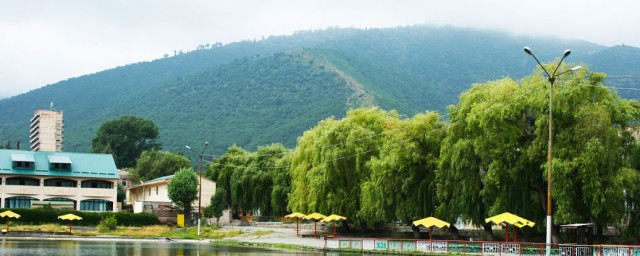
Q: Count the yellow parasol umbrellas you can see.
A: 8